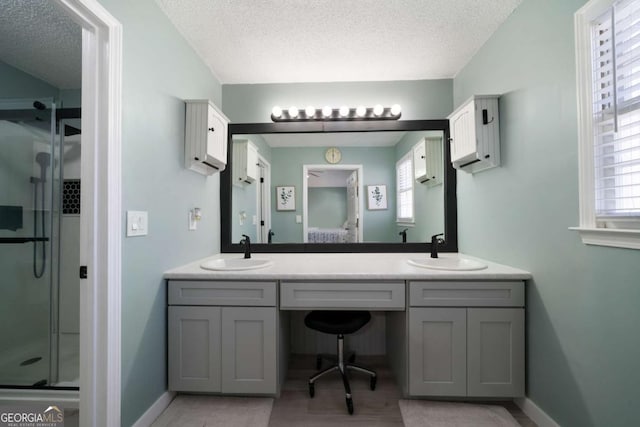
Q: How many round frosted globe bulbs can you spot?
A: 8